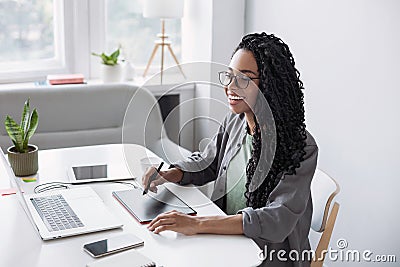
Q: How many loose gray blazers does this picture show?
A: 1